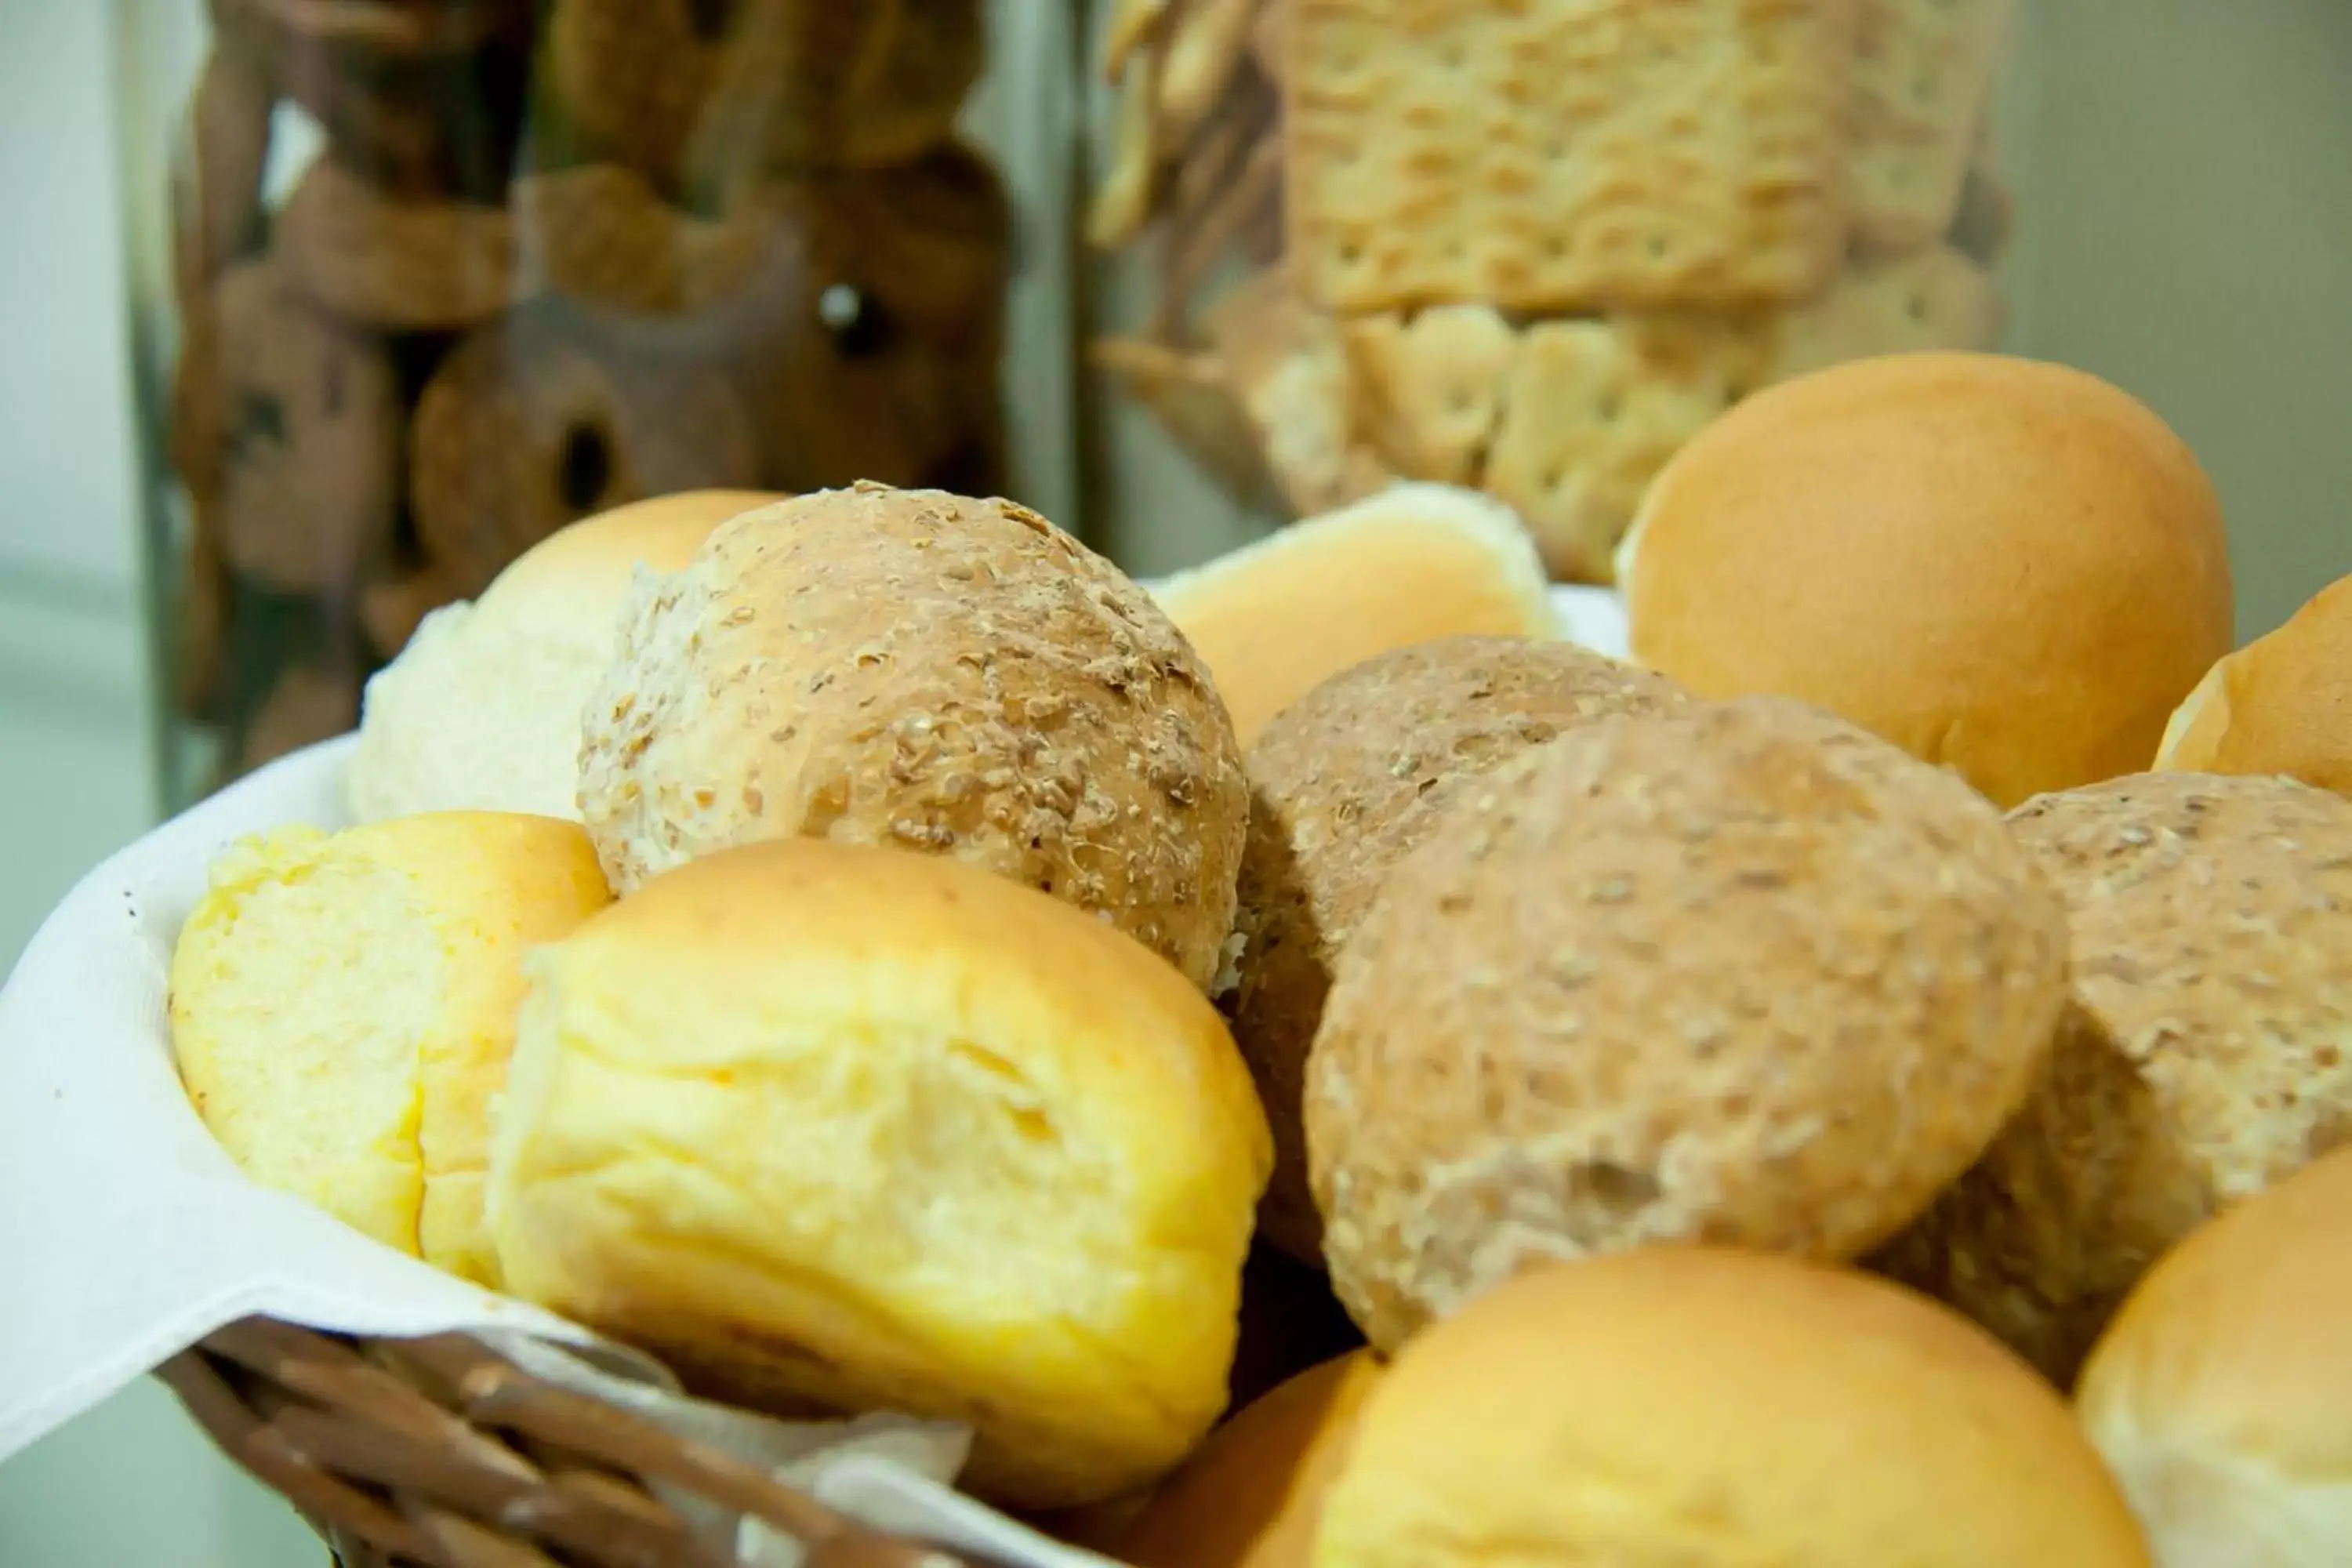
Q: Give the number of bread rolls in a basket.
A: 13